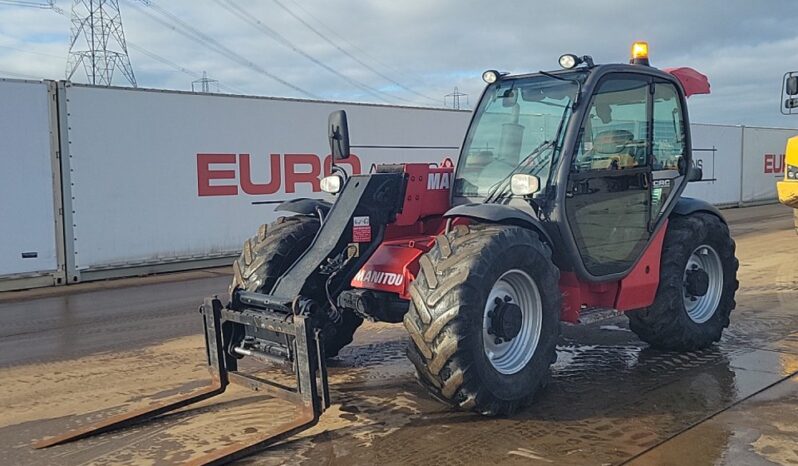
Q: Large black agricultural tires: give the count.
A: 3